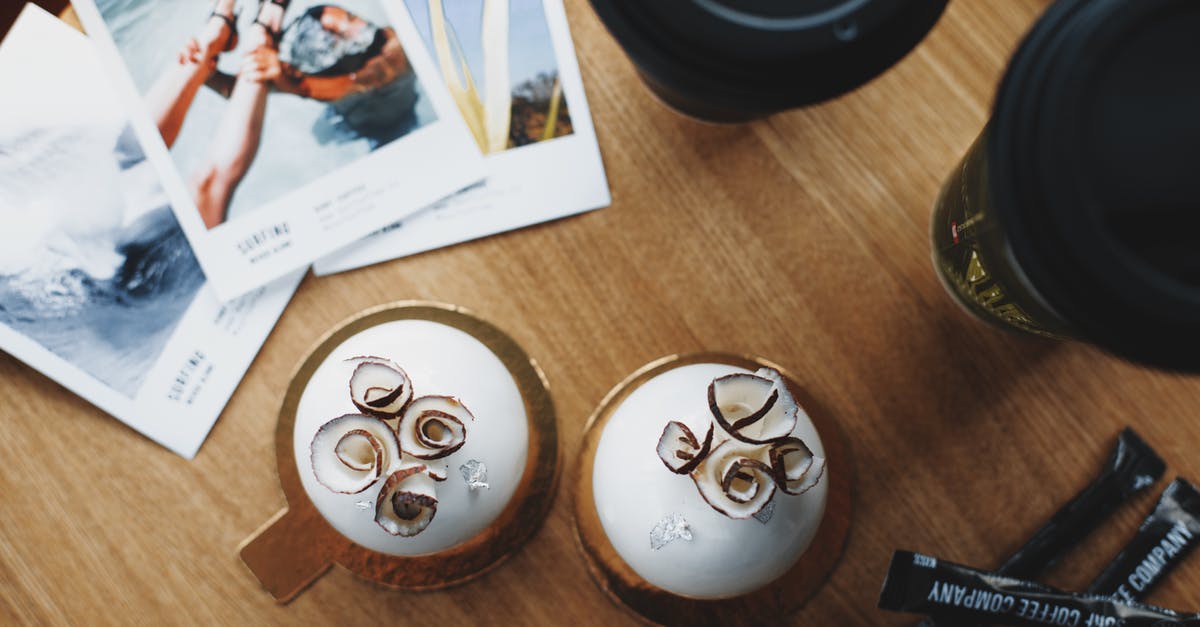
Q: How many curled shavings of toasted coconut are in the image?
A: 8